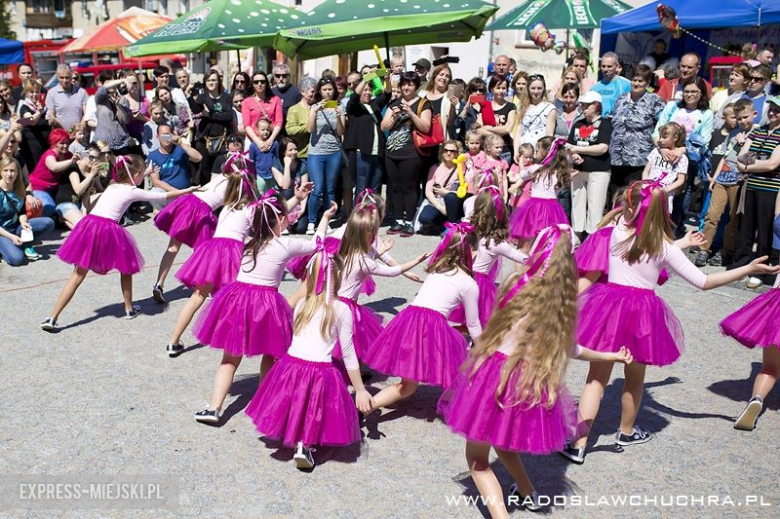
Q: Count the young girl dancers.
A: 15